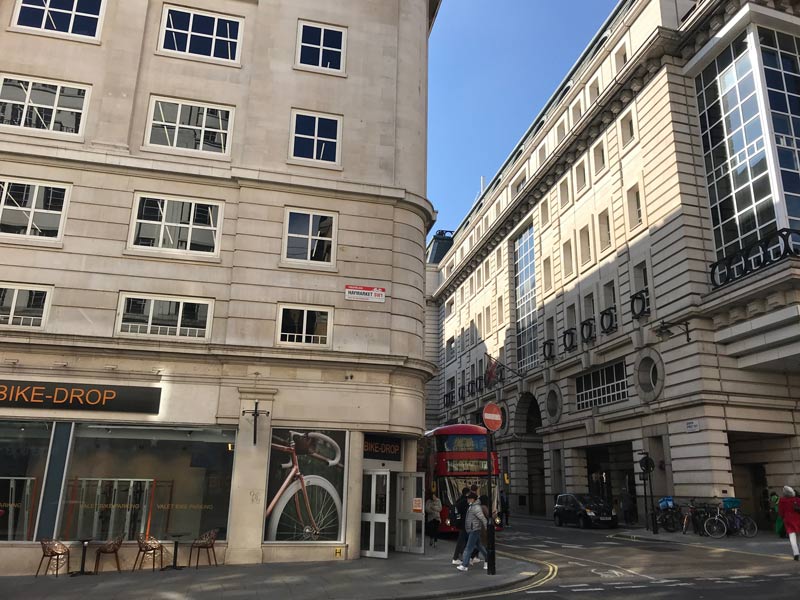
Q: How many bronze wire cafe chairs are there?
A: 4